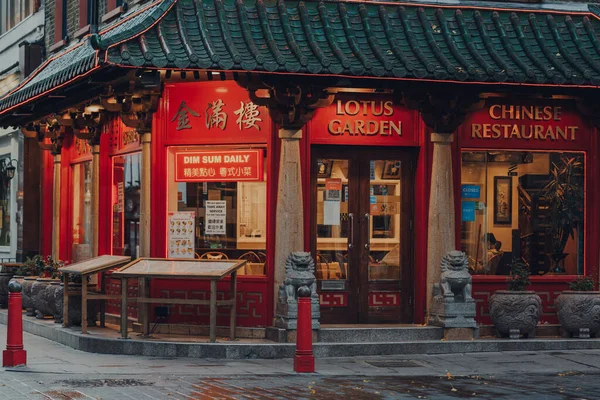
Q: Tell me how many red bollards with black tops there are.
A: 2